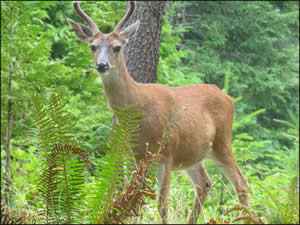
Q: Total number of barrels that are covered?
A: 0